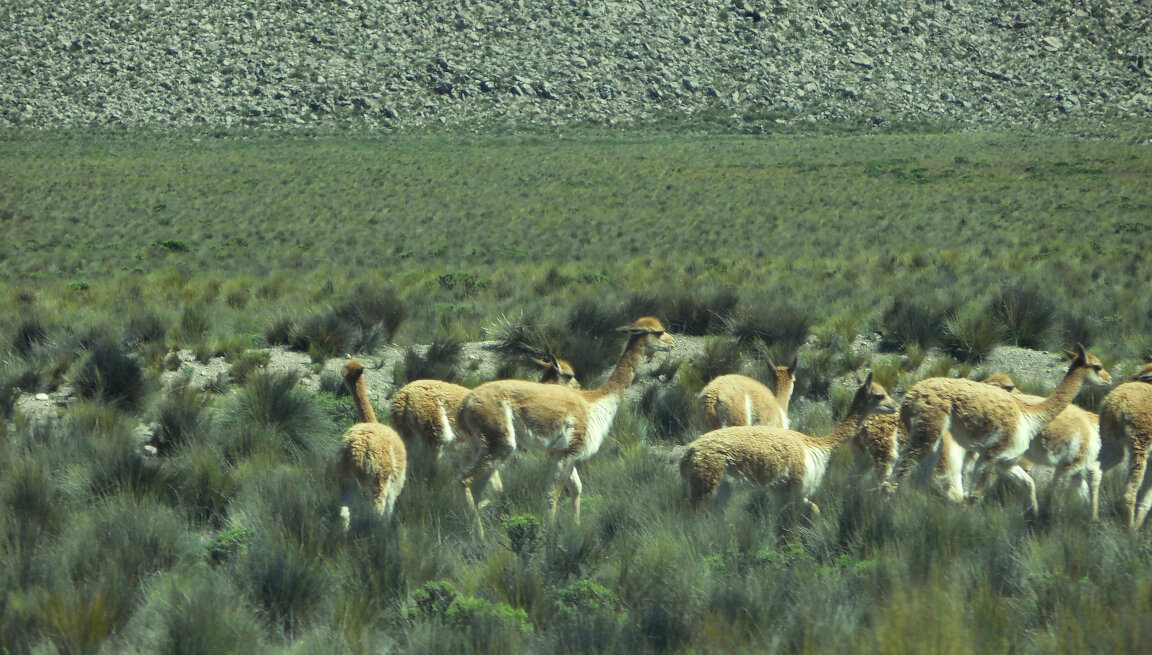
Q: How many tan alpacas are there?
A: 9